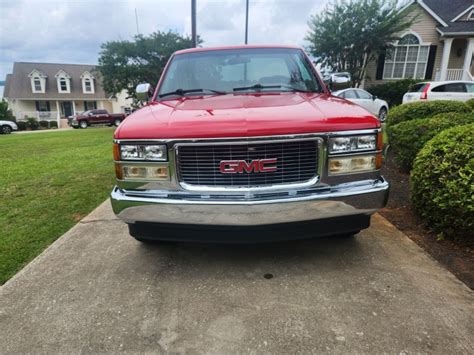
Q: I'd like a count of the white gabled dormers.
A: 3